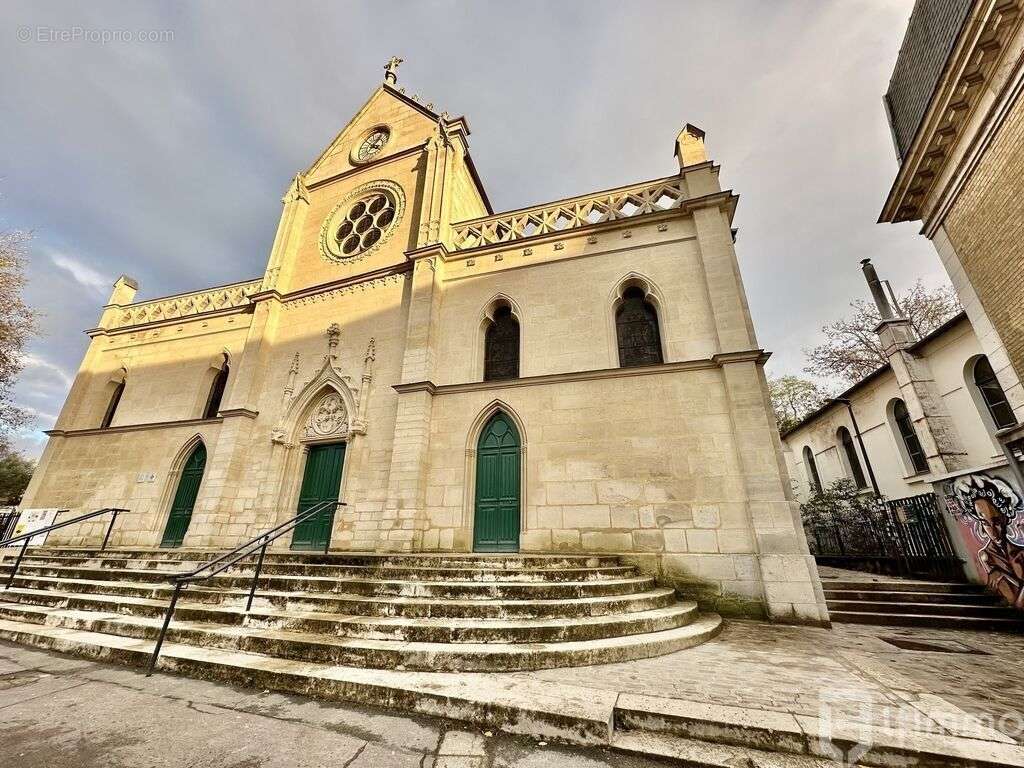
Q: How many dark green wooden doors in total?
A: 3